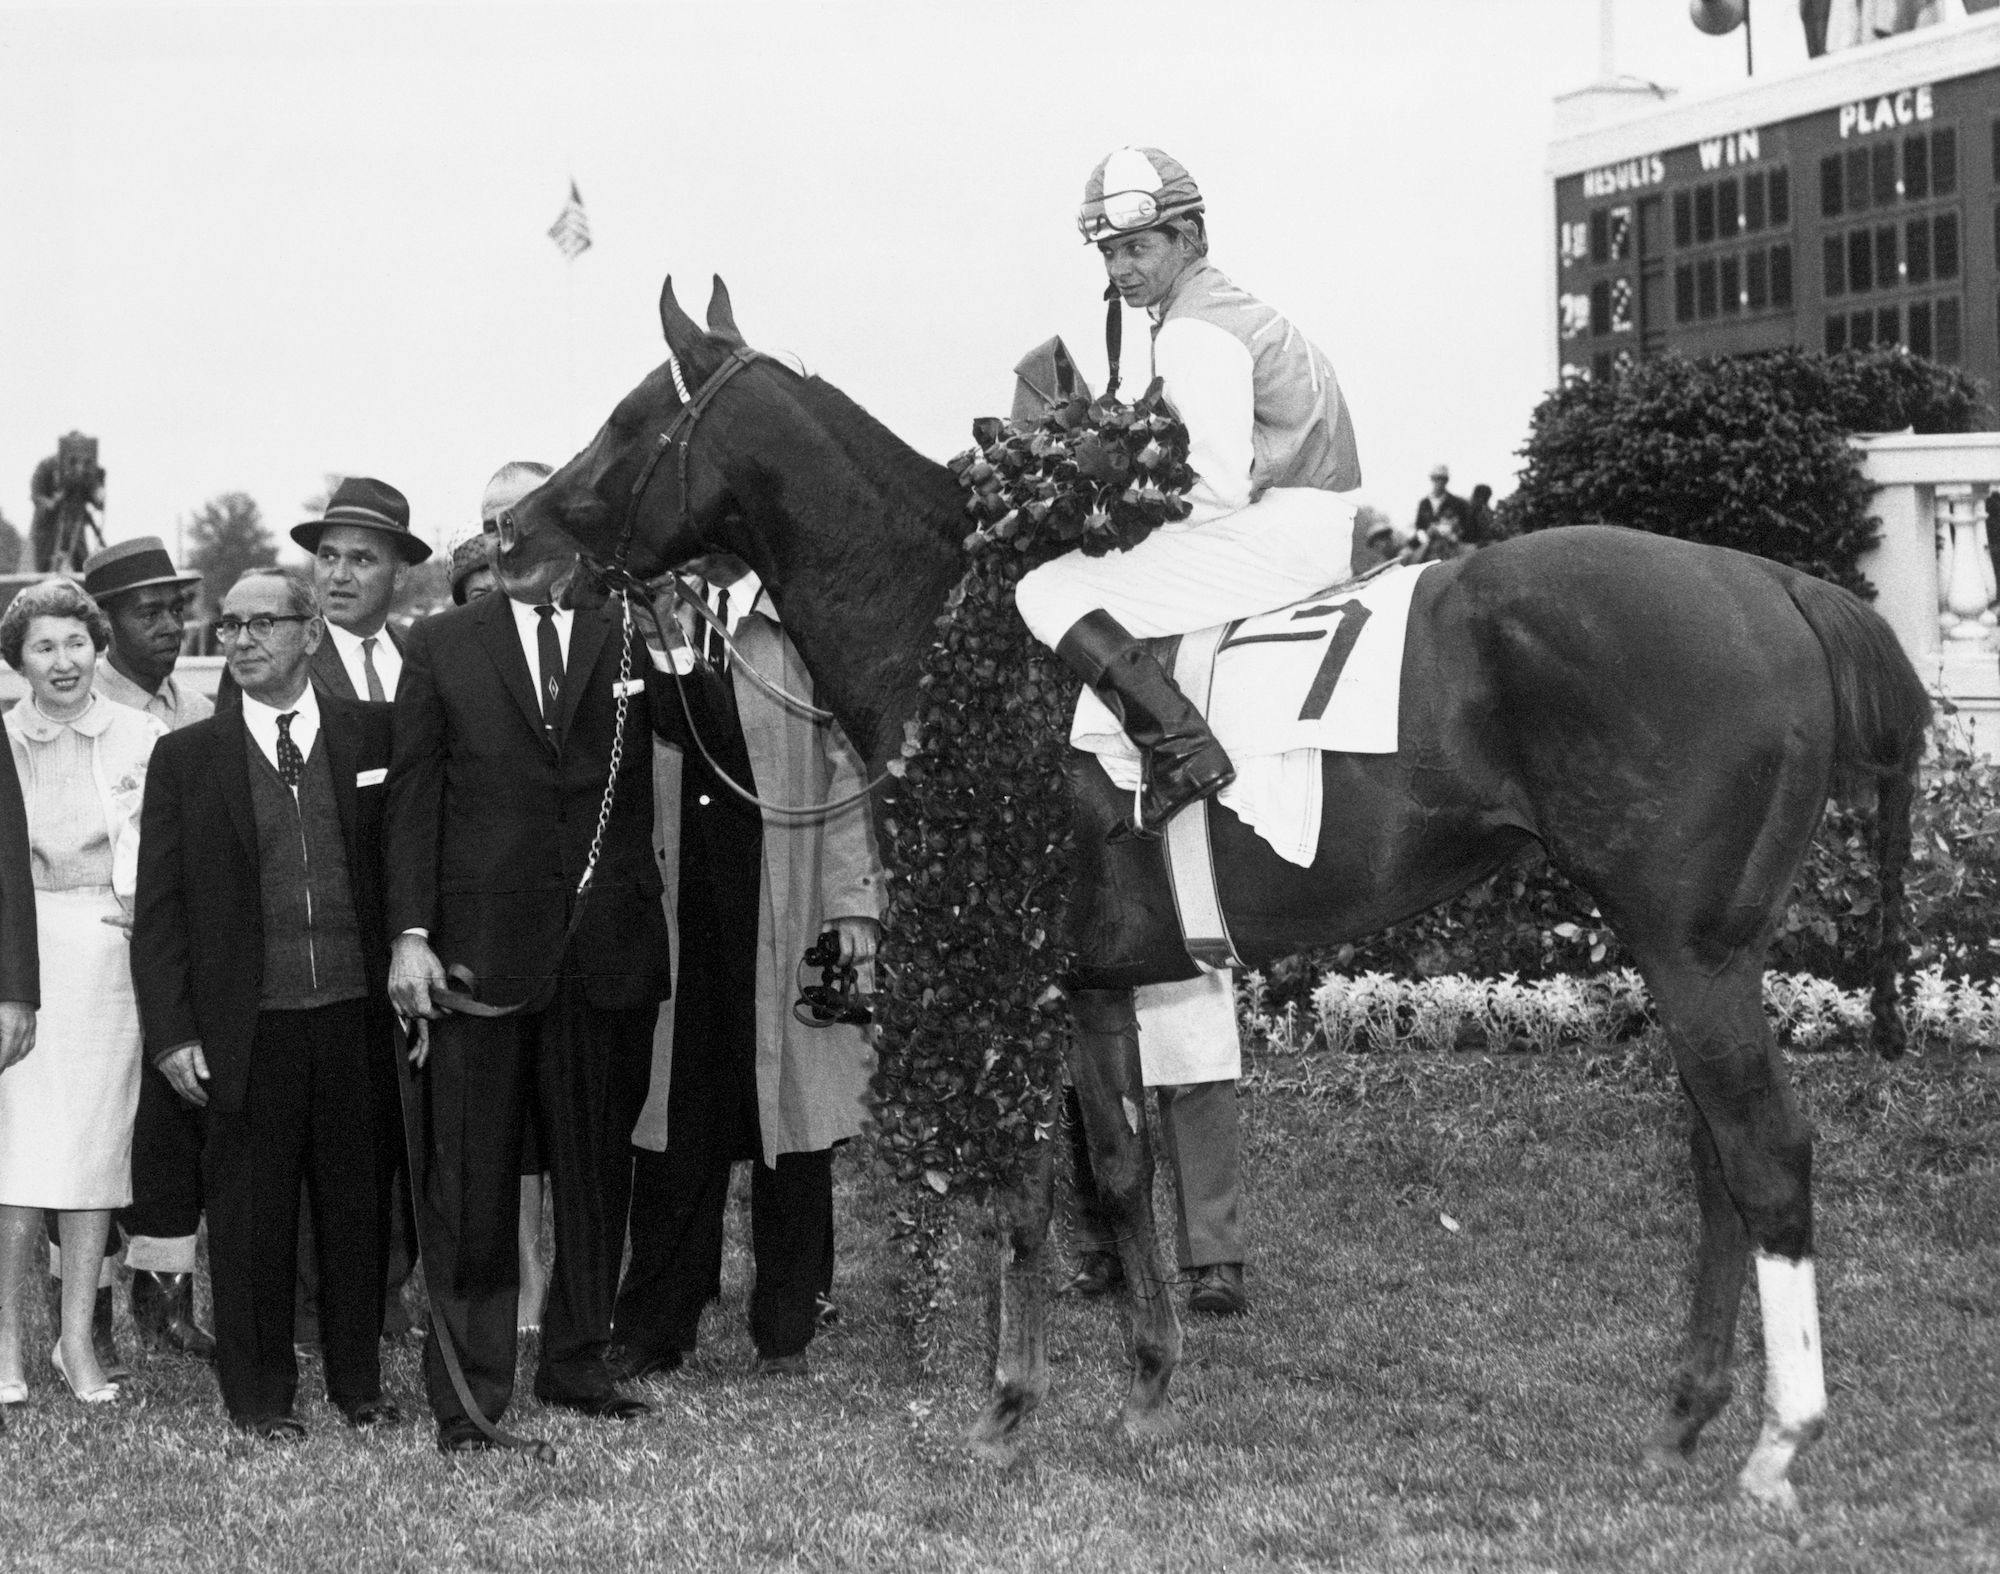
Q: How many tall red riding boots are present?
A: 0